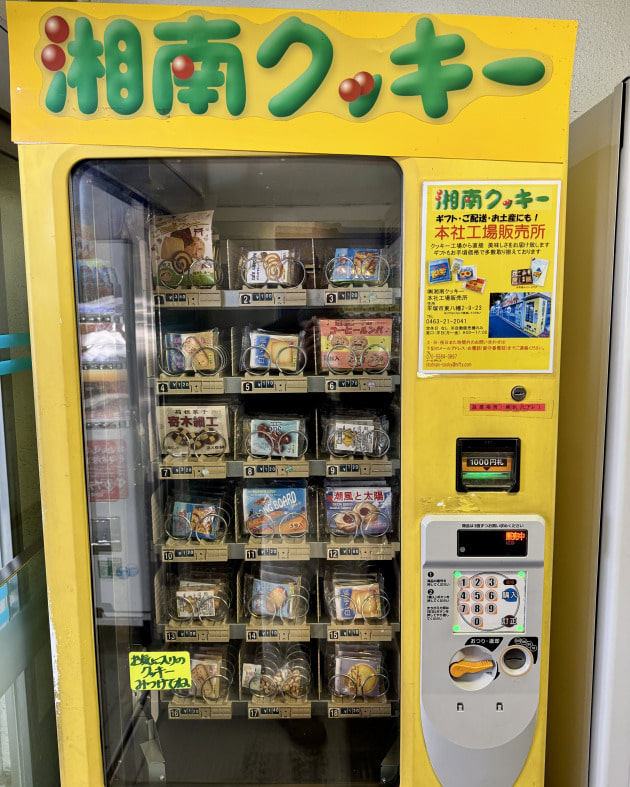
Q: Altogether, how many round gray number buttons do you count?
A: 10